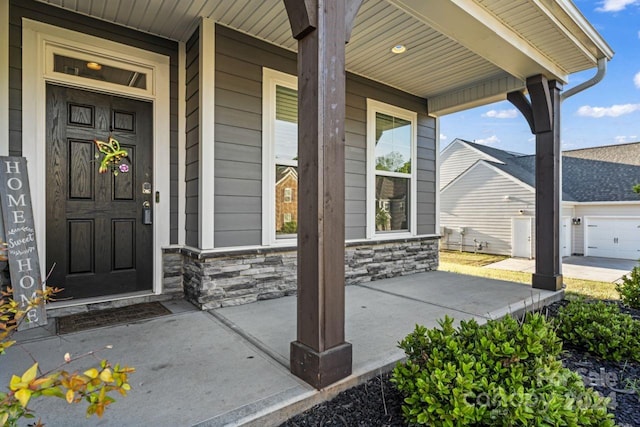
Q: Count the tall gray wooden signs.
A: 1